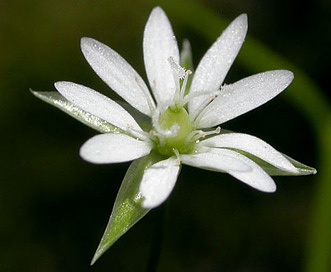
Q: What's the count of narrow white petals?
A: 10